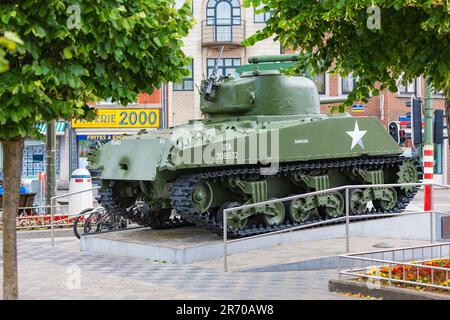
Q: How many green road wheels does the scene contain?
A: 6